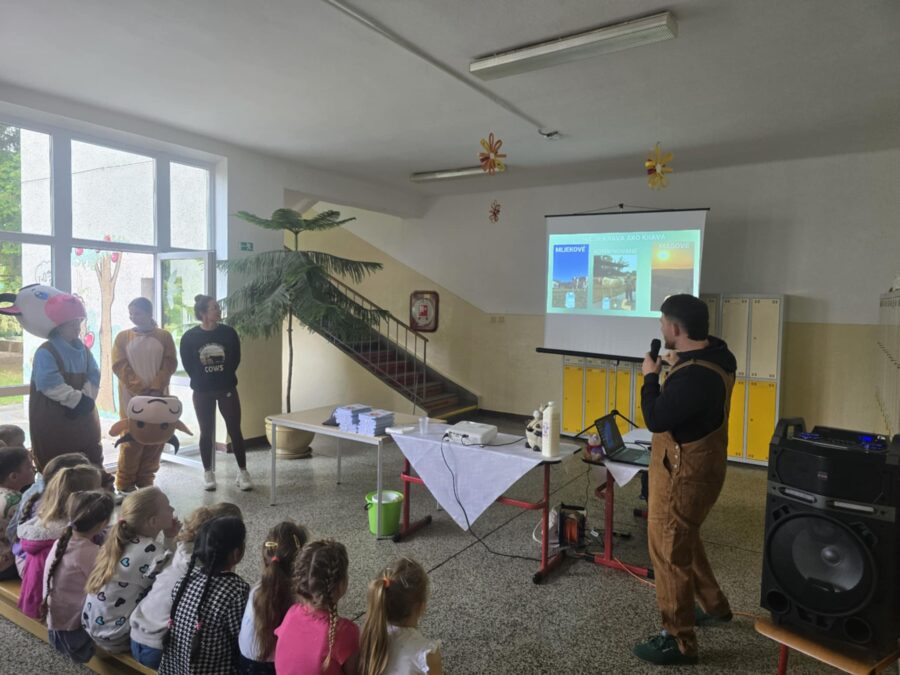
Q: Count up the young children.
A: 11